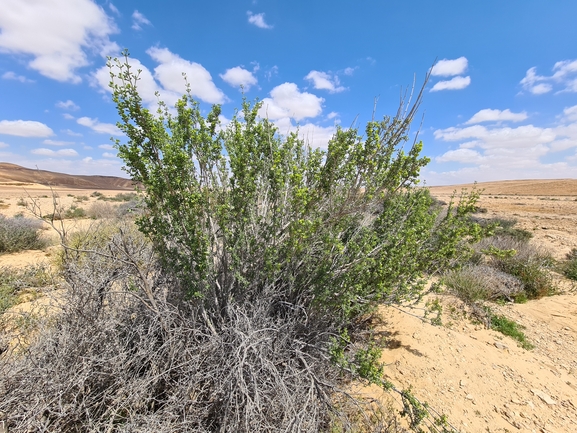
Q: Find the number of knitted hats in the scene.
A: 0